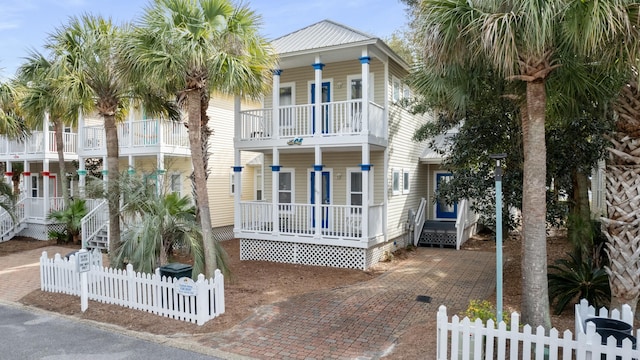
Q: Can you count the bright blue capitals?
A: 7